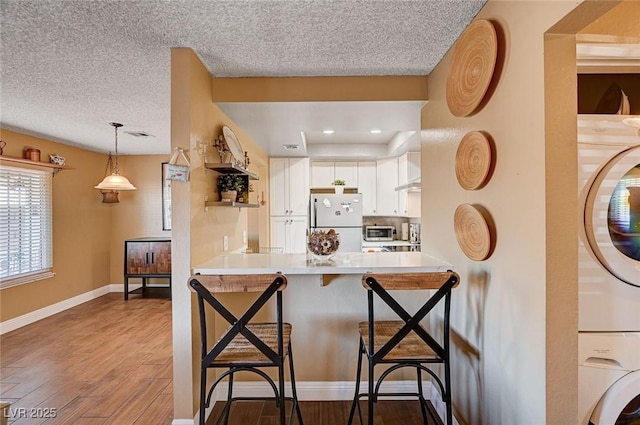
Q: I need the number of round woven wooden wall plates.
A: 3